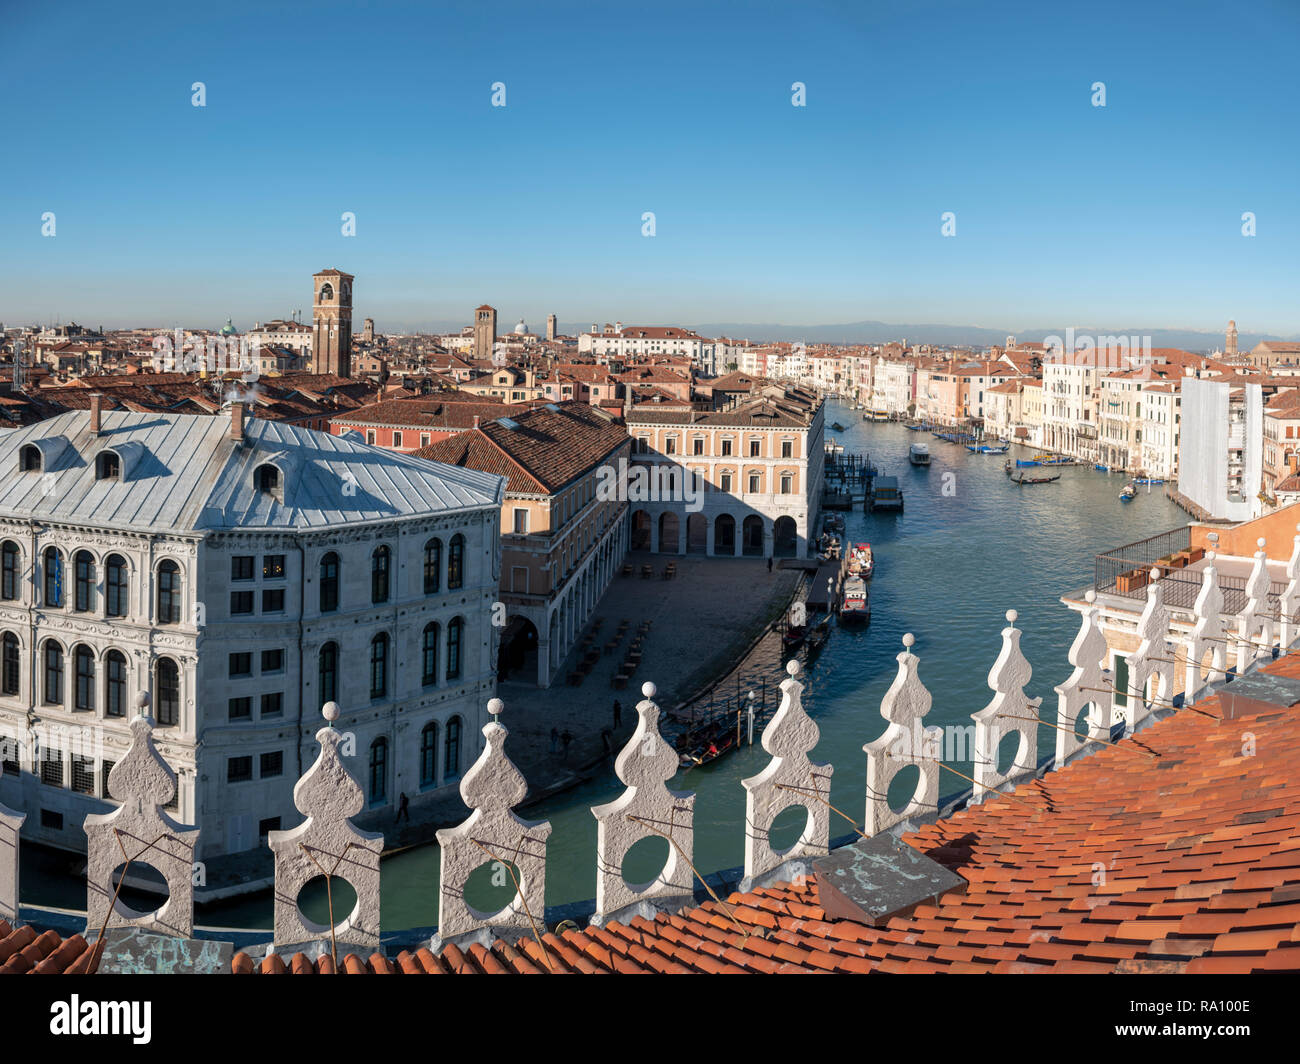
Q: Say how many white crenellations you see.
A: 13